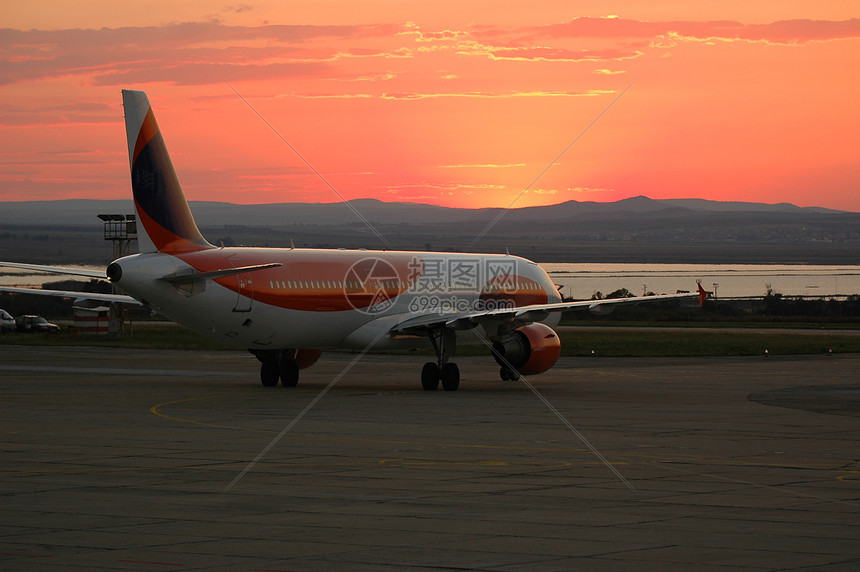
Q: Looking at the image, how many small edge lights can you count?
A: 3